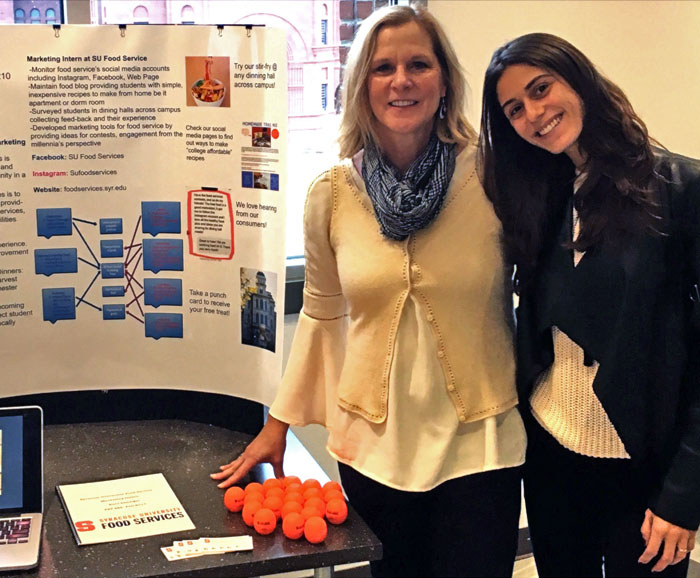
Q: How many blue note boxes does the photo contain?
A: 12